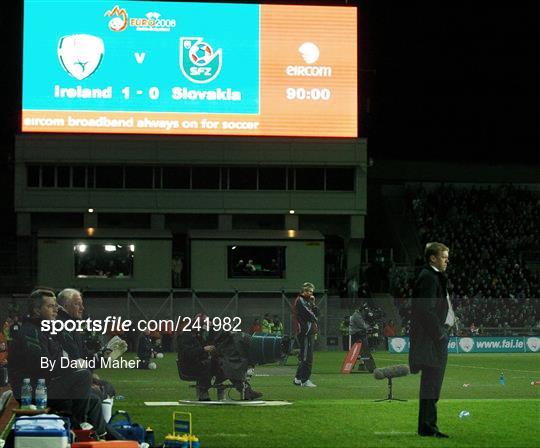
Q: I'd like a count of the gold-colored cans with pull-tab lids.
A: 0